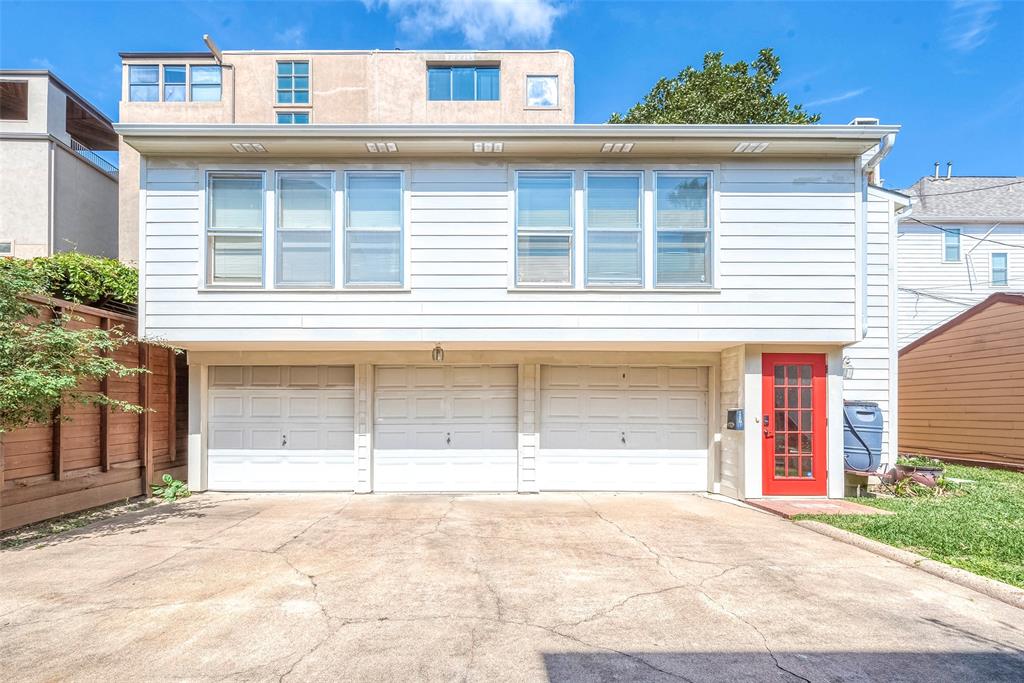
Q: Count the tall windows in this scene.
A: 6